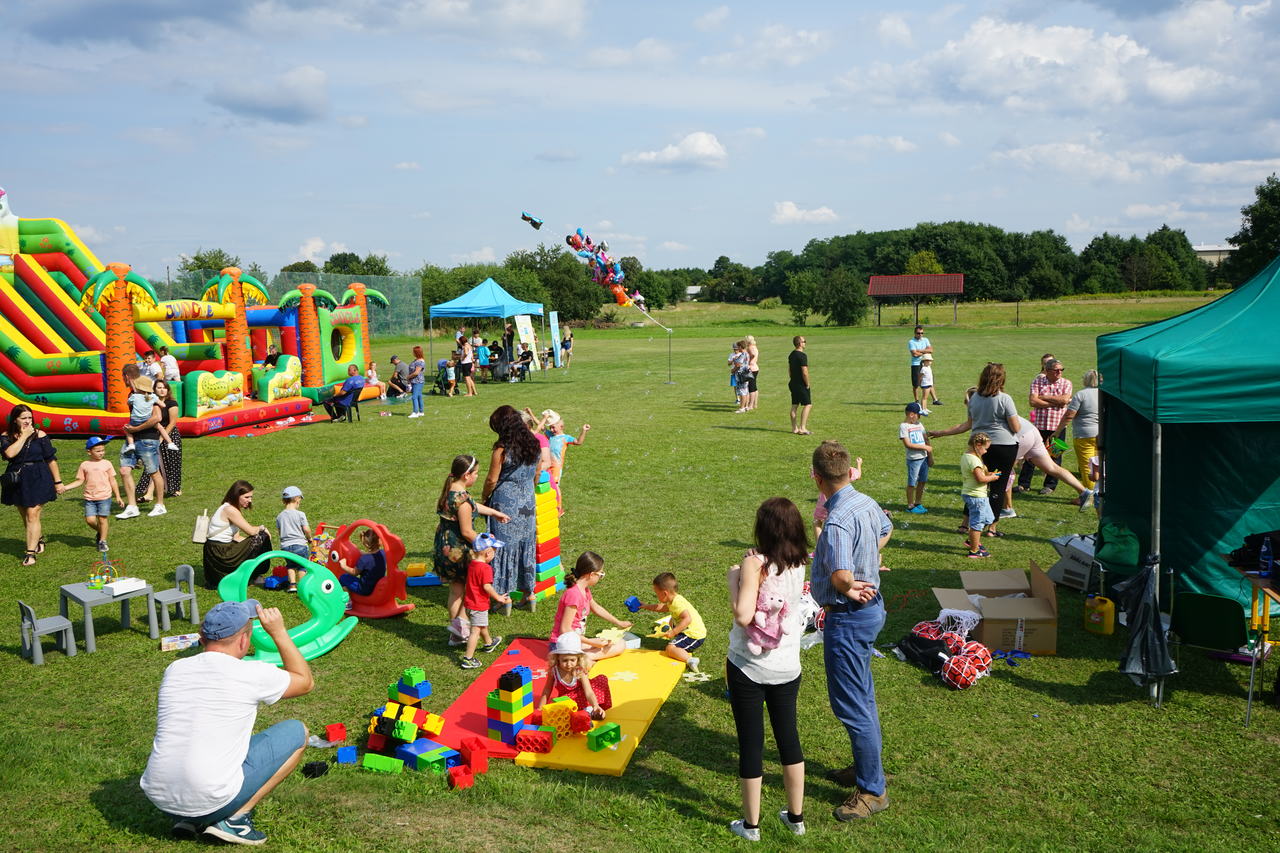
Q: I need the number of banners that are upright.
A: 2